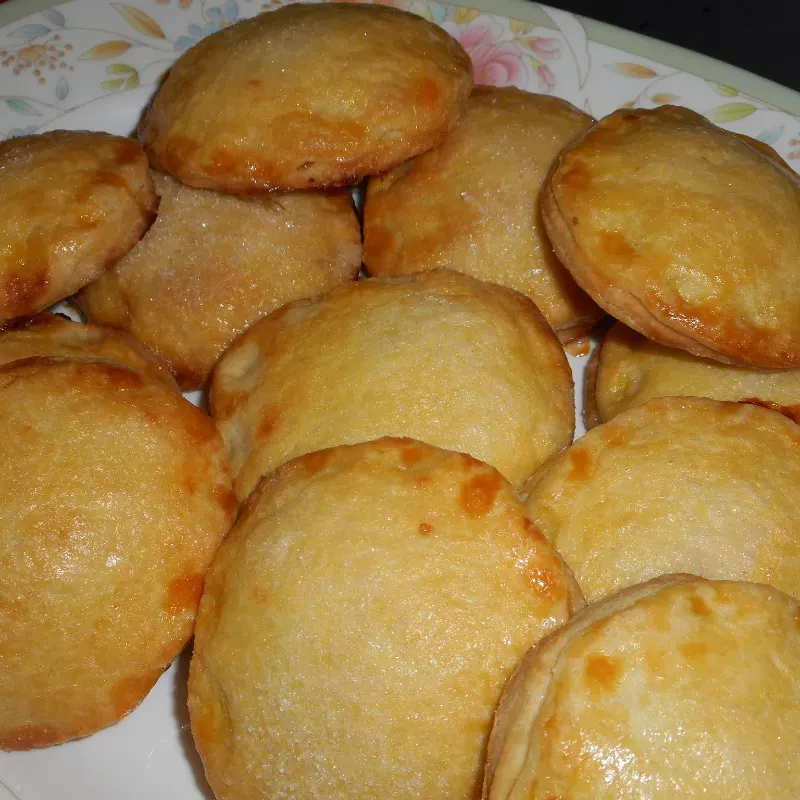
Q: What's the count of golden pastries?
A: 12